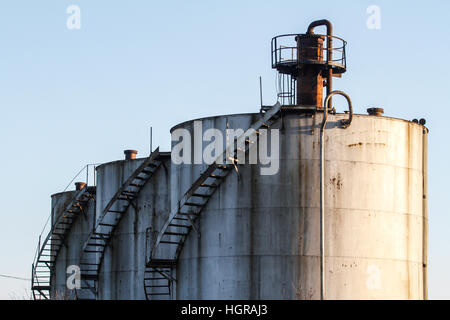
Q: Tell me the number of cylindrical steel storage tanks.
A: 3